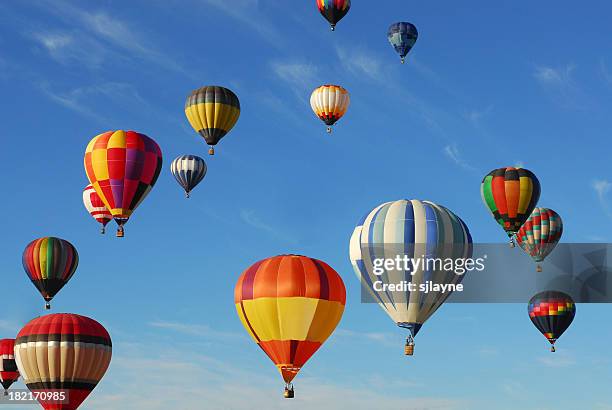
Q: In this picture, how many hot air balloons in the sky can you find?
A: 15